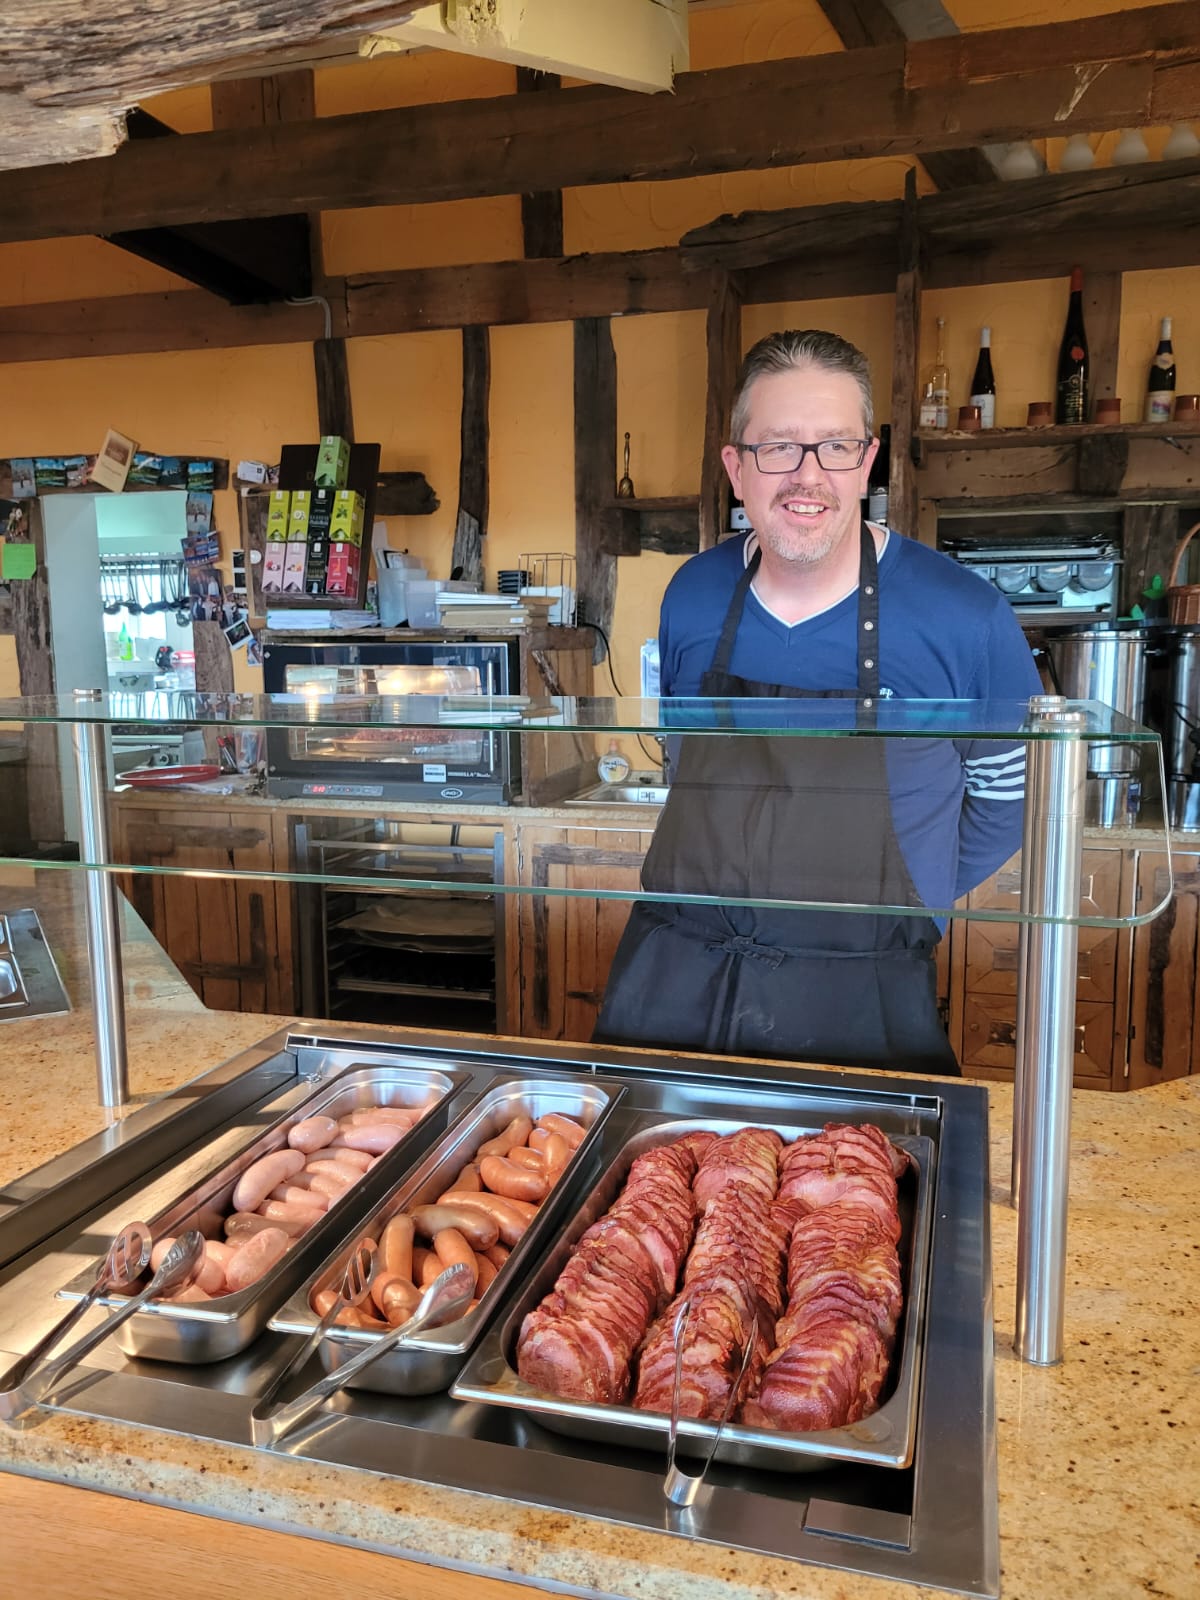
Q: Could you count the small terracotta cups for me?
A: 4